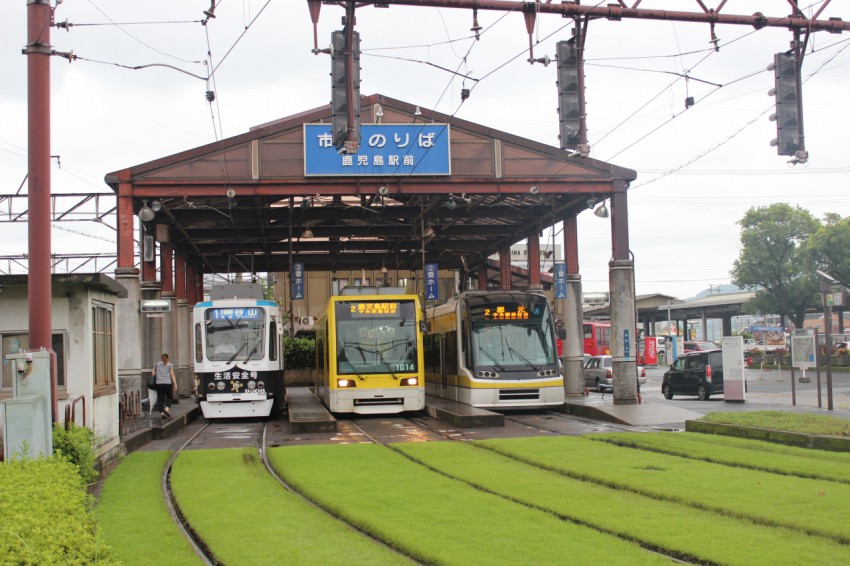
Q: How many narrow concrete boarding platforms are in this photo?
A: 2